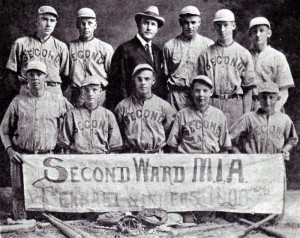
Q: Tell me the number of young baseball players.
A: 10